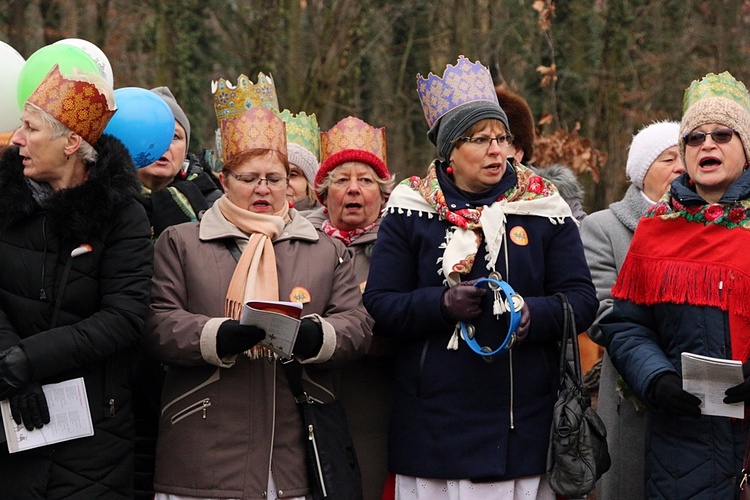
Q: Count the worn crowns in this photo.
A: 7